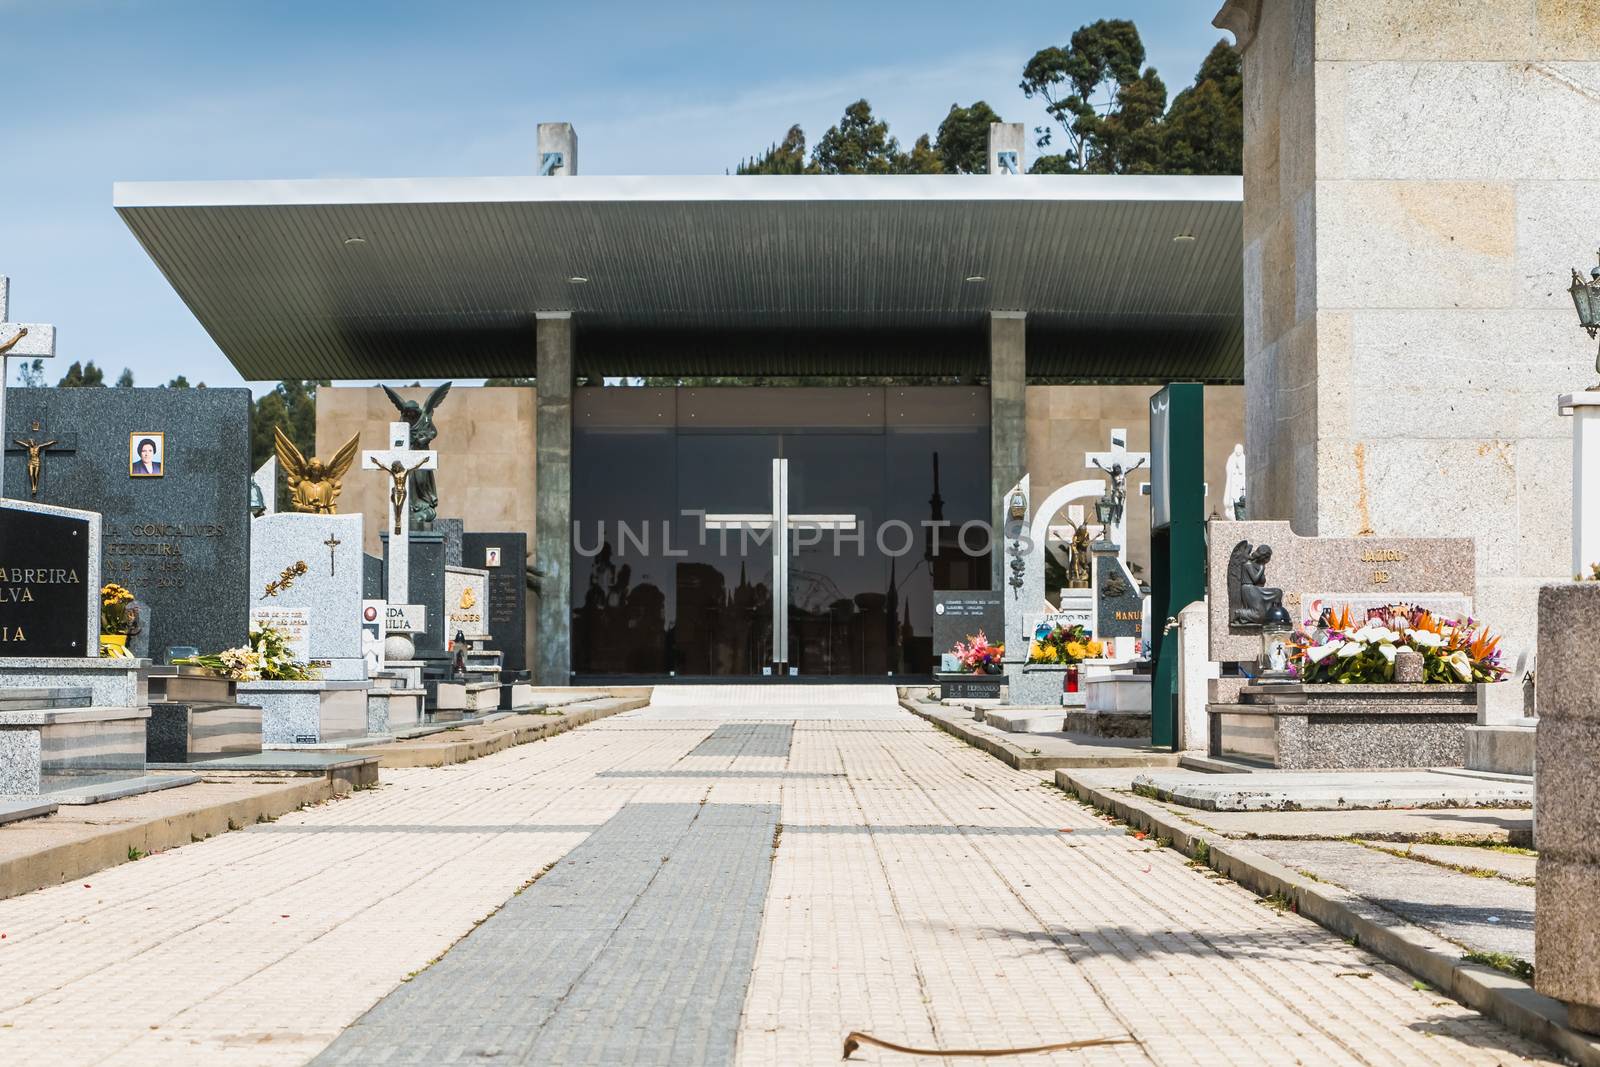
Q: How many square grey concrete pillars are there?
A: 2